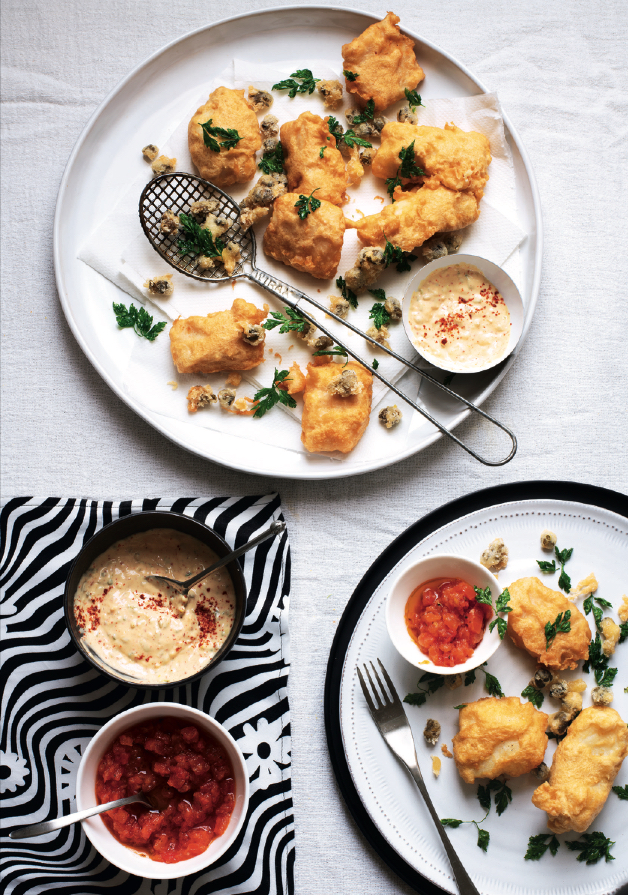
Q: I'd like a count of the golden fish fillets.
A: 11